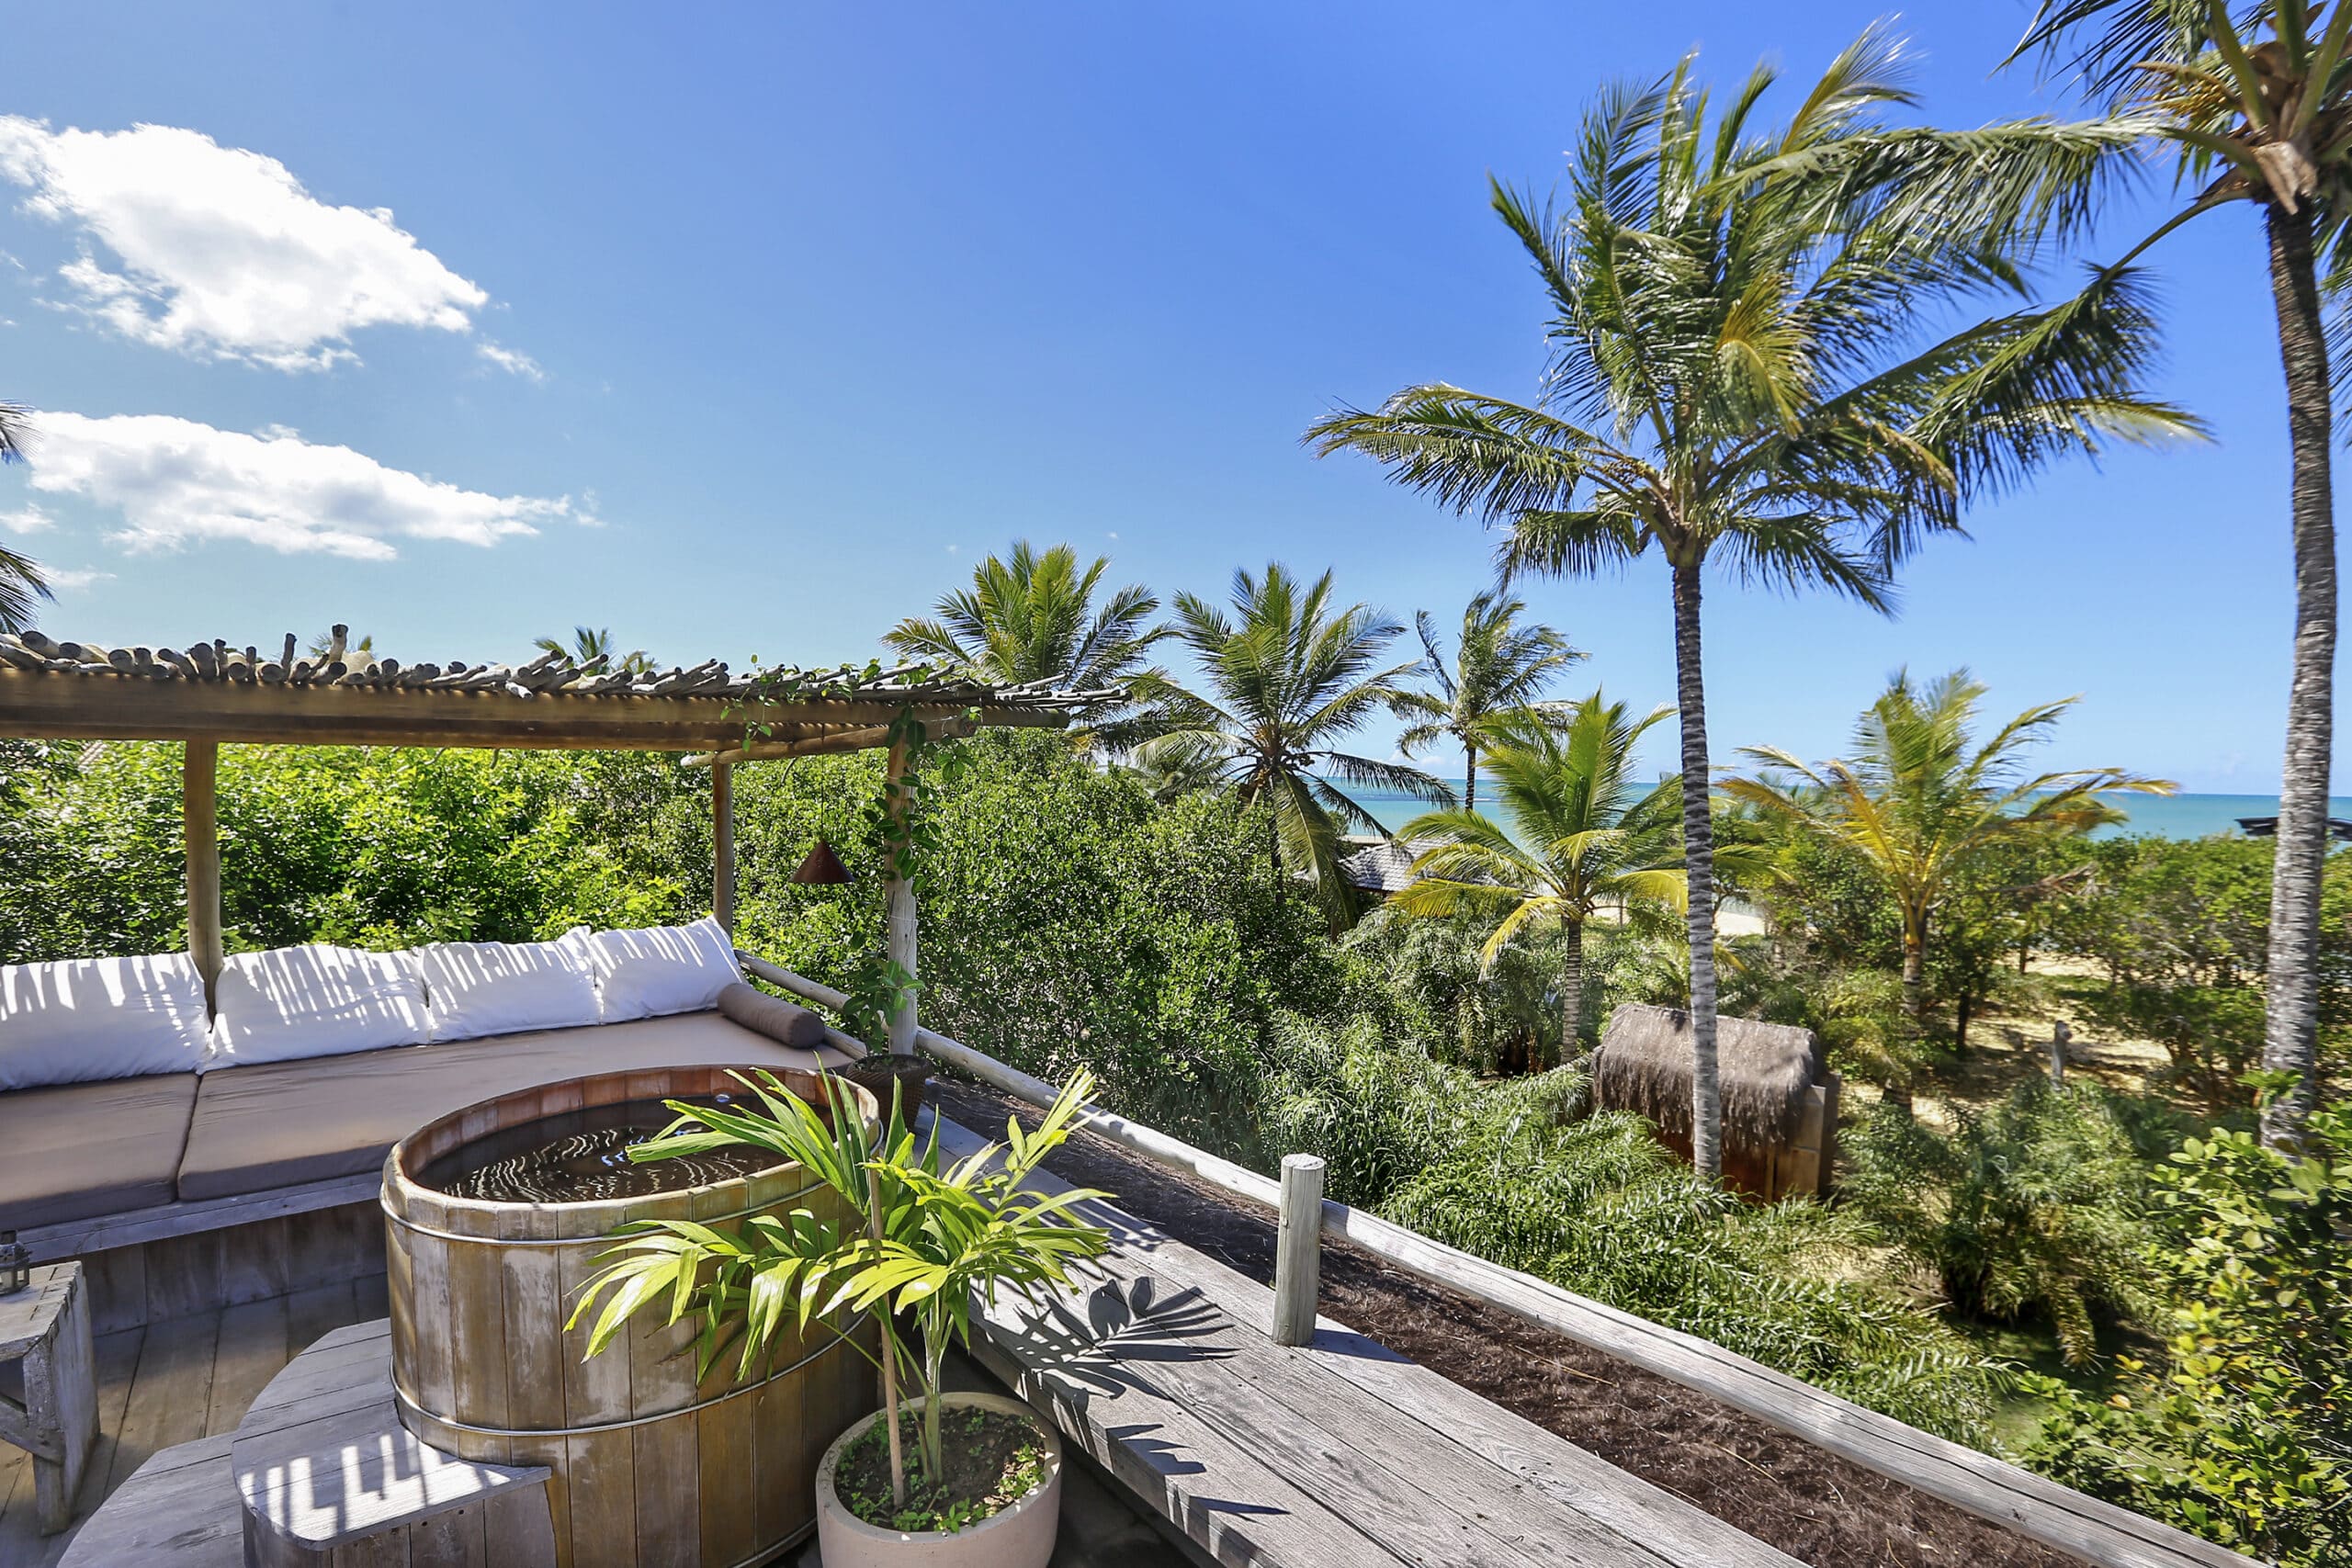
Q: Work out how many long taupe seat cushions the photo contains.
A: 2